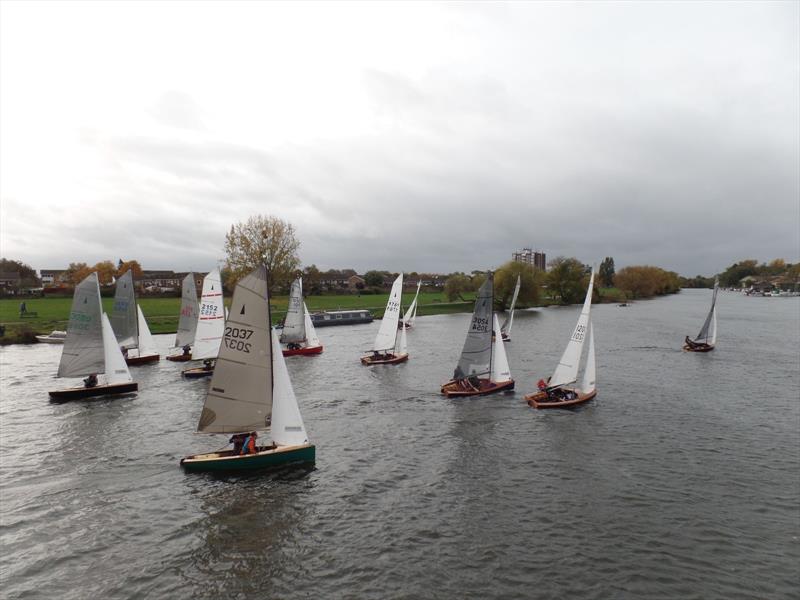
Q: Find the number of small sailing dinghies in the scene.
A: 12